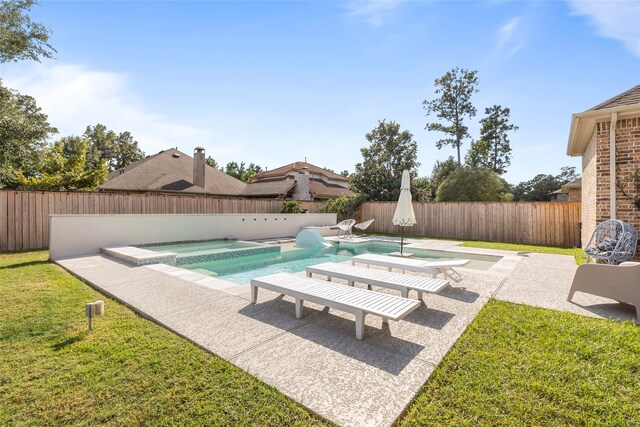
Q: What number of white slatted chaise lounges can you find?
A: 3